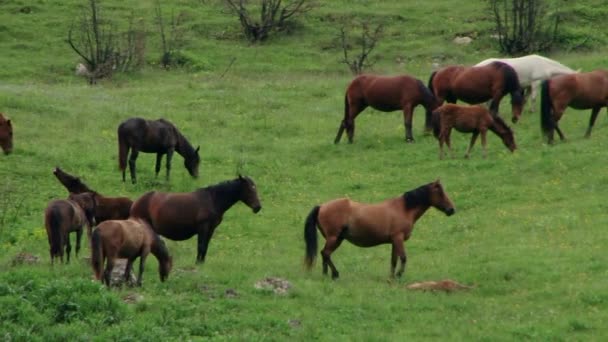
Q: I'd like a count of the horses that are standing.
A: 12